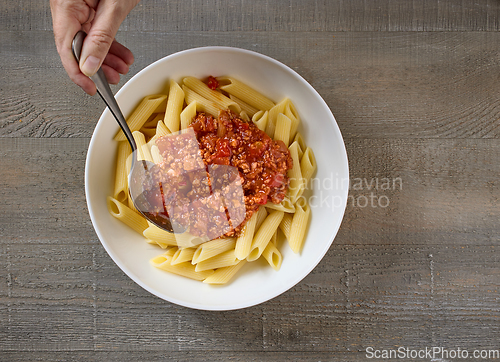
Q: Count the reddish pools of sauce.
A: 1